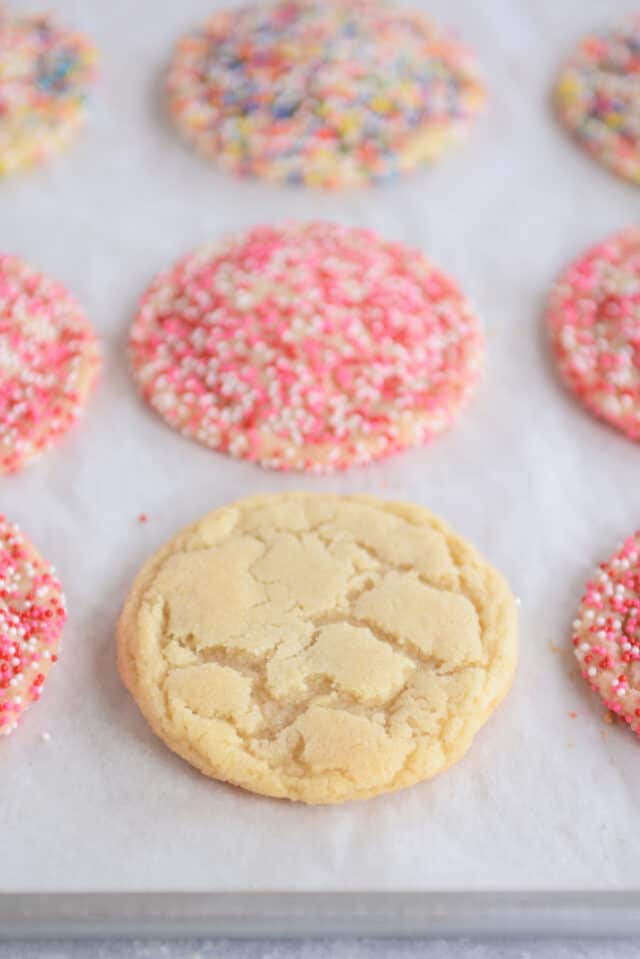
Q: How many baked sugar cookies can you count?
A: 9